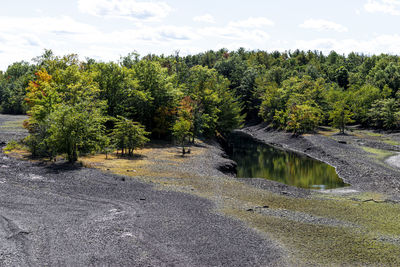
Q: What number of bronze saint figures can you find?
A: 0